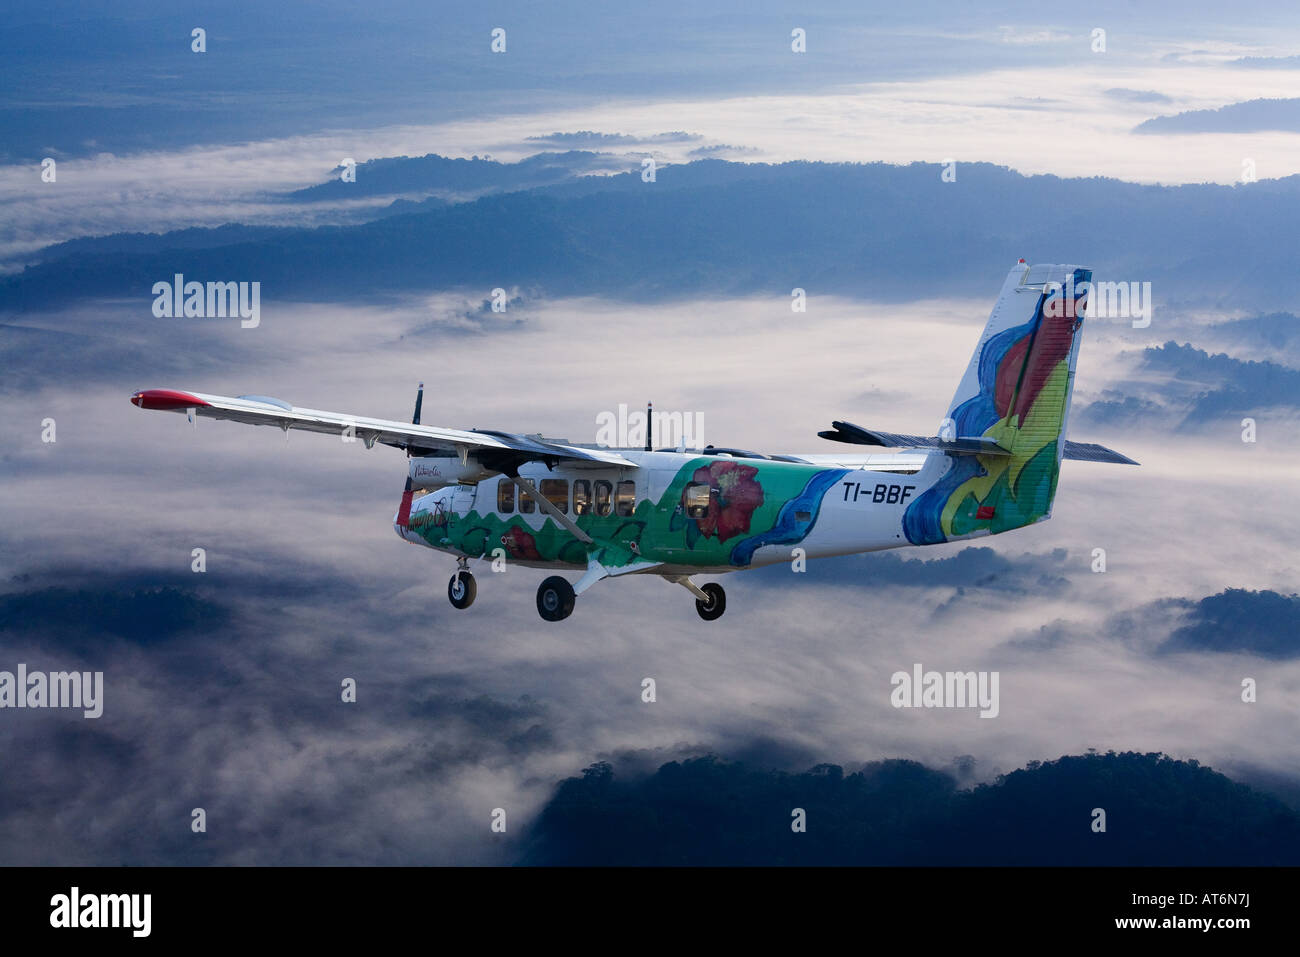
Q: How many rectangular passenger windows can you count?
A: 7